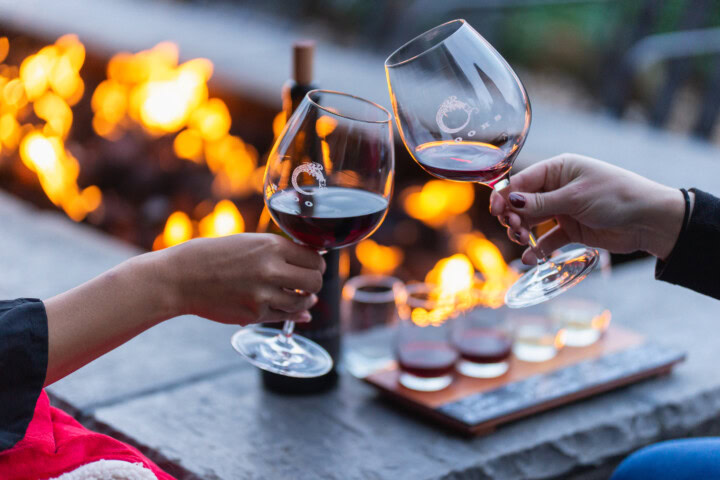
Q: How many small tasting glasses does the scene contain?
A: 4